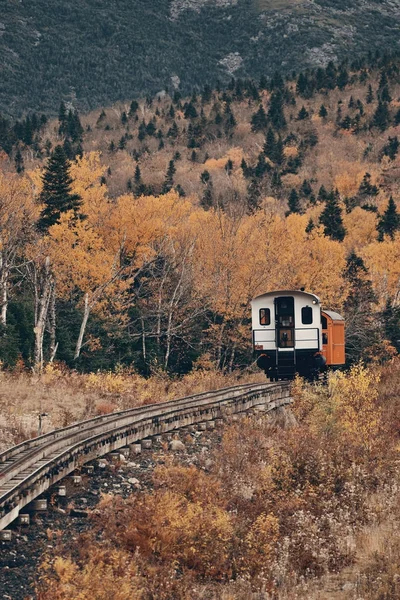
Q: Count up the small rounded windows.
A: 2